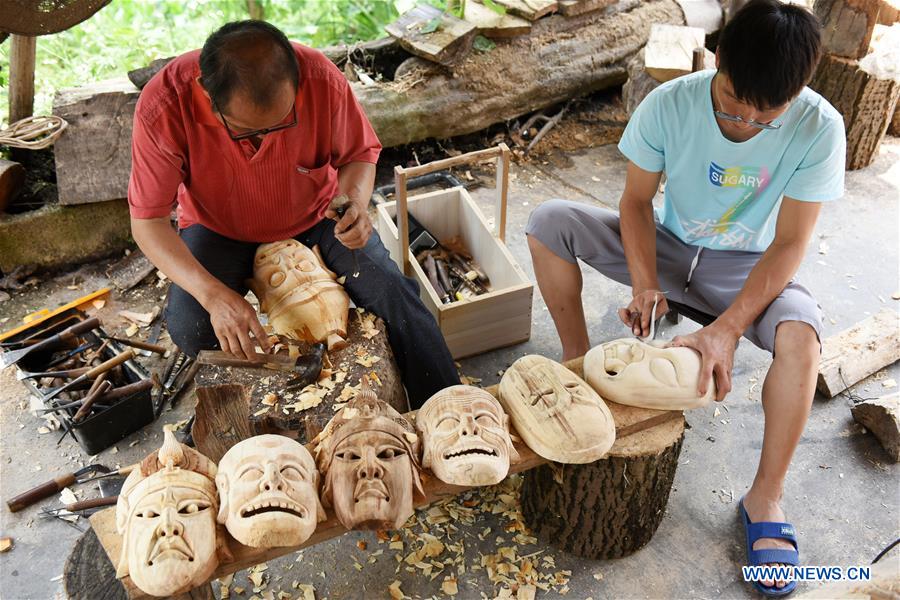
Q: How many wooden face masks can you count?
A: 7